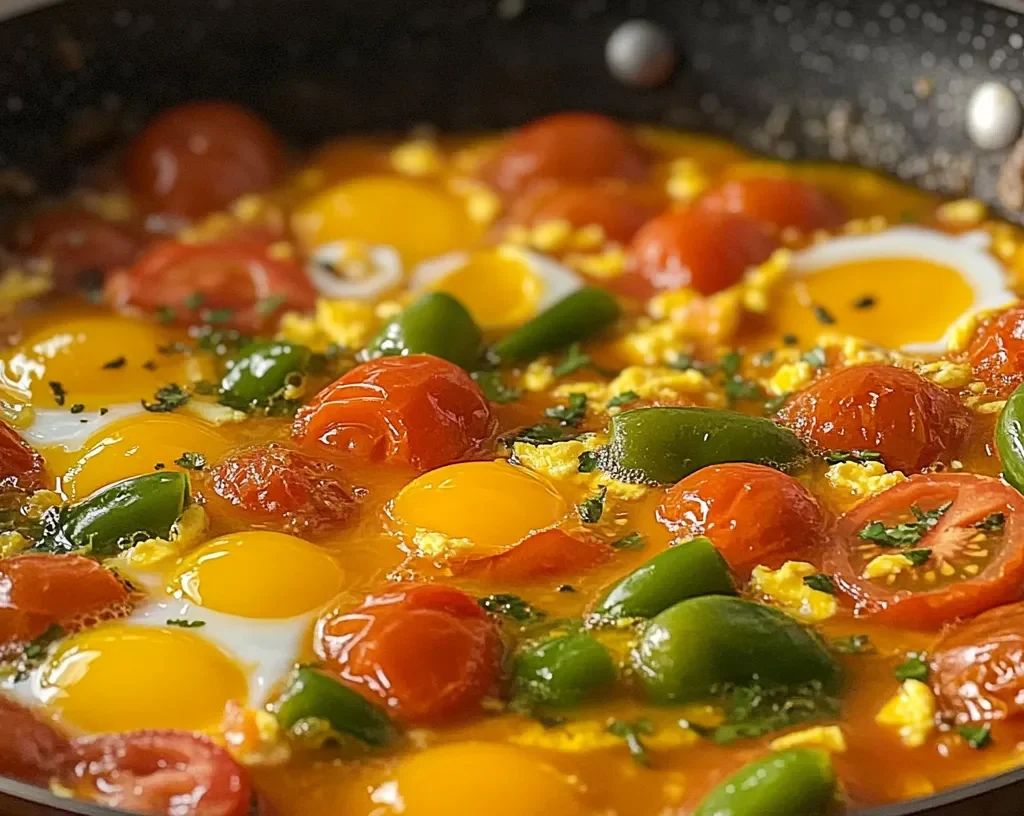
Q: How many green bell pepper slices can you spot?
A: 11